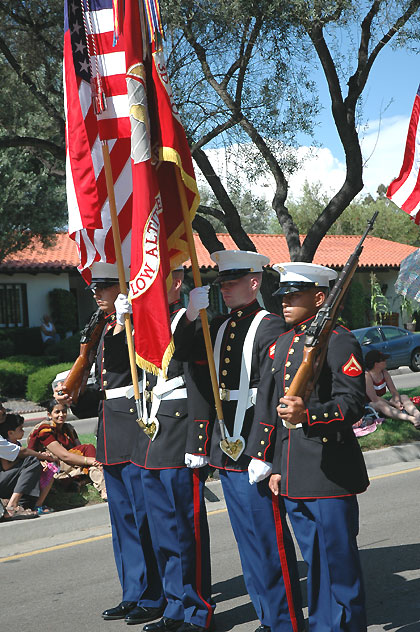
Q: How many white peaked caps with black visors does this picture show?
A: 3